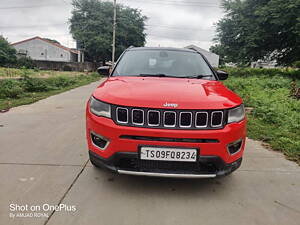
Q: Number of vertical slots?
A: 7